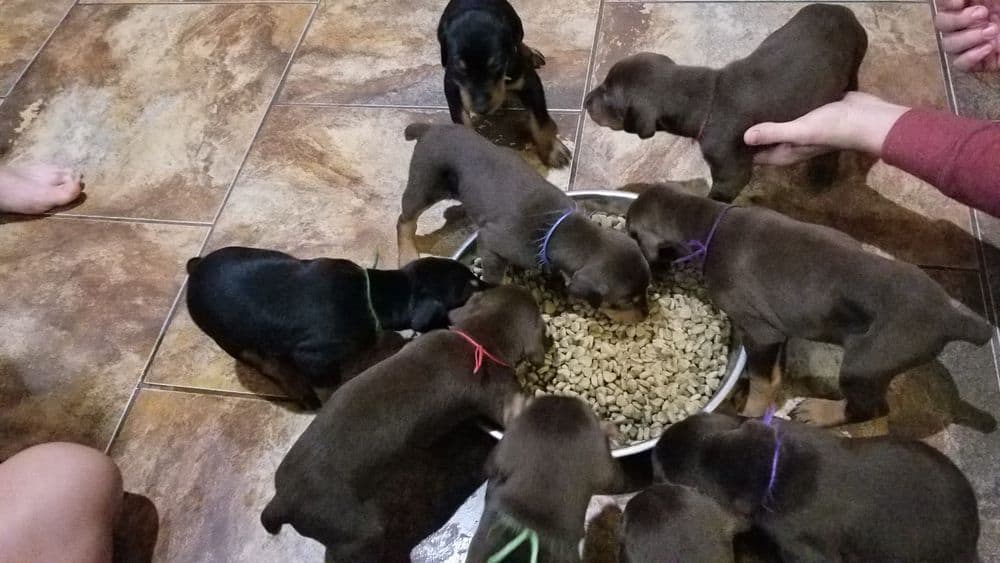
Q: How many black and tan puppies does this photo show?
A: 2